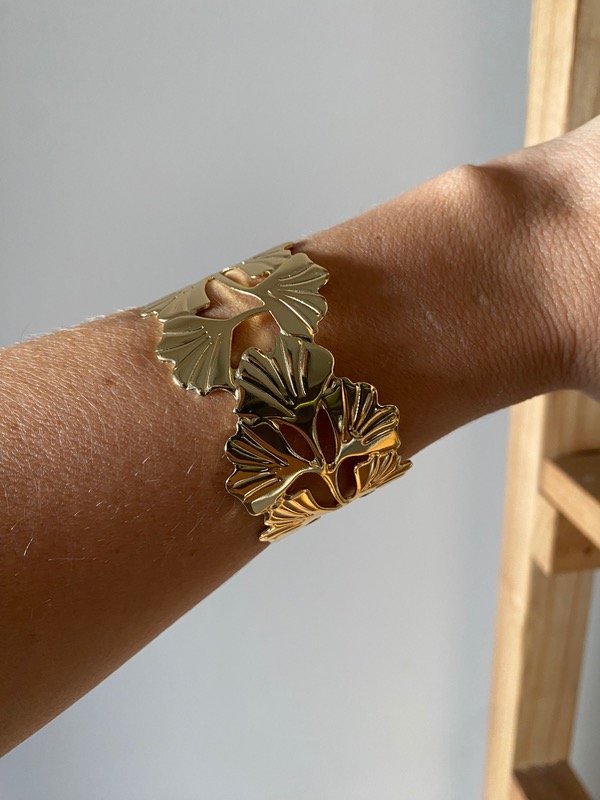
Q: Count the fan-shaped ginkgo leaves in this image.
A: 9